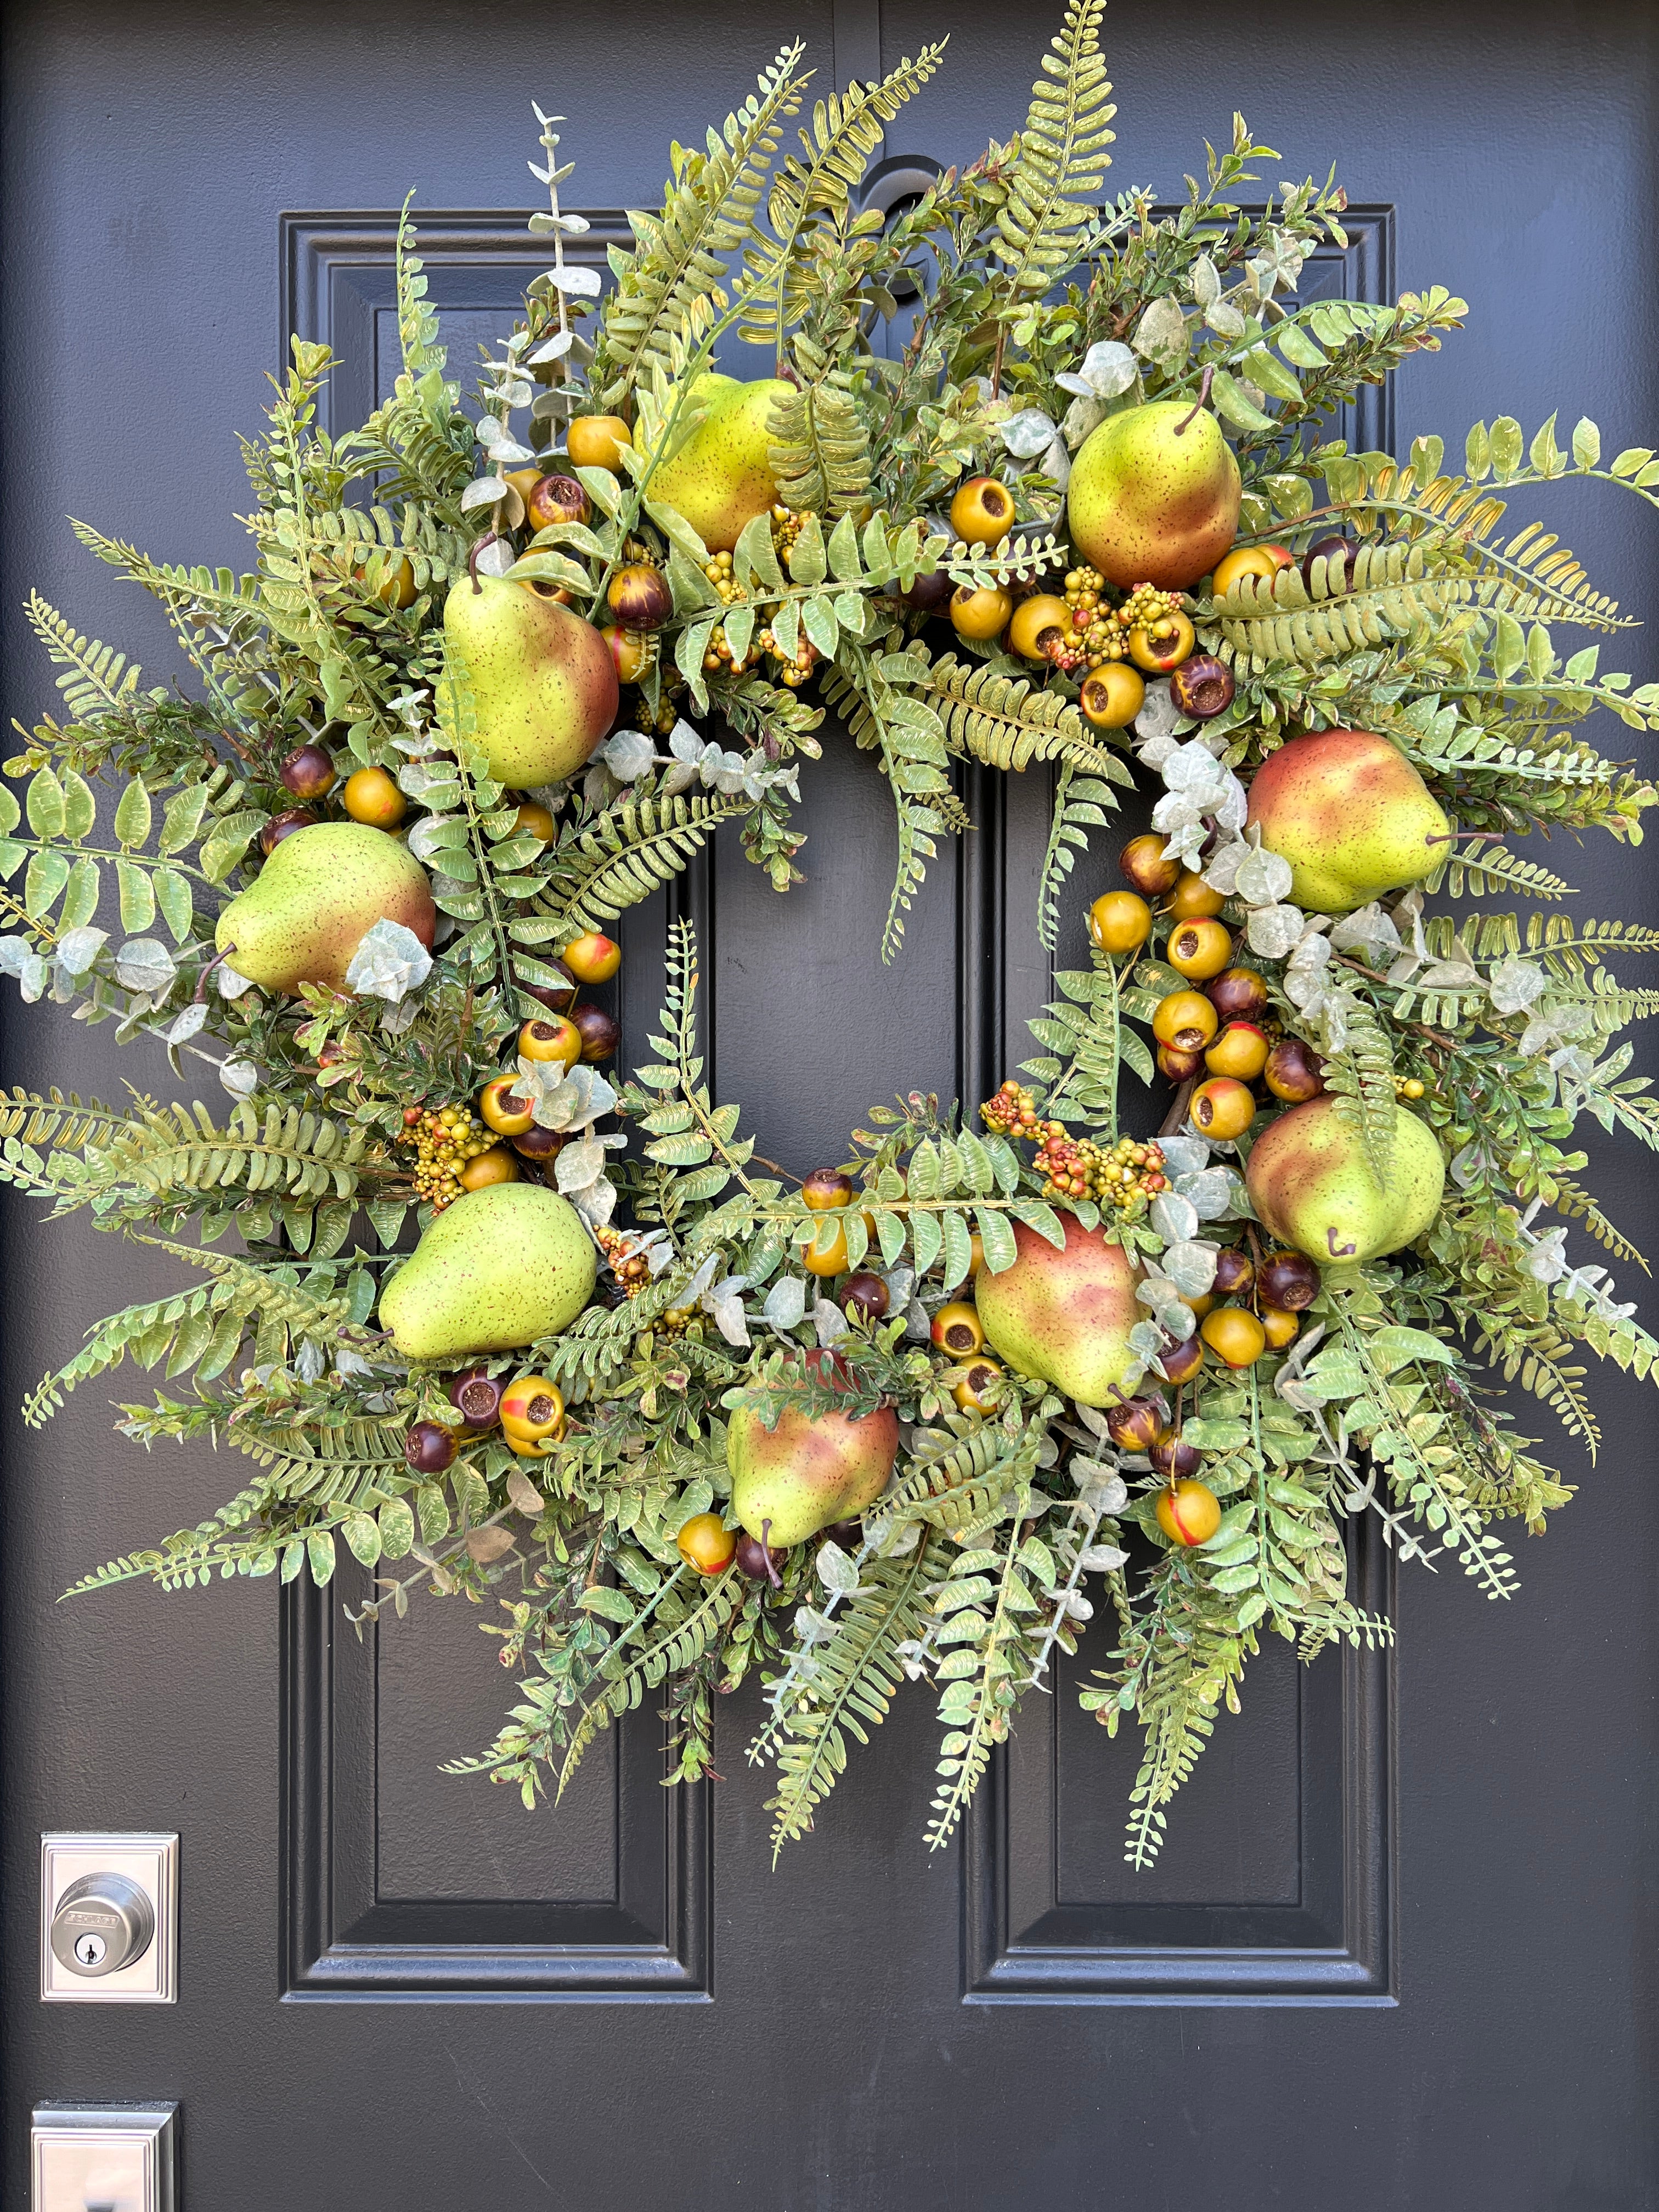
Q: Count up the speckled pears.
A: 9